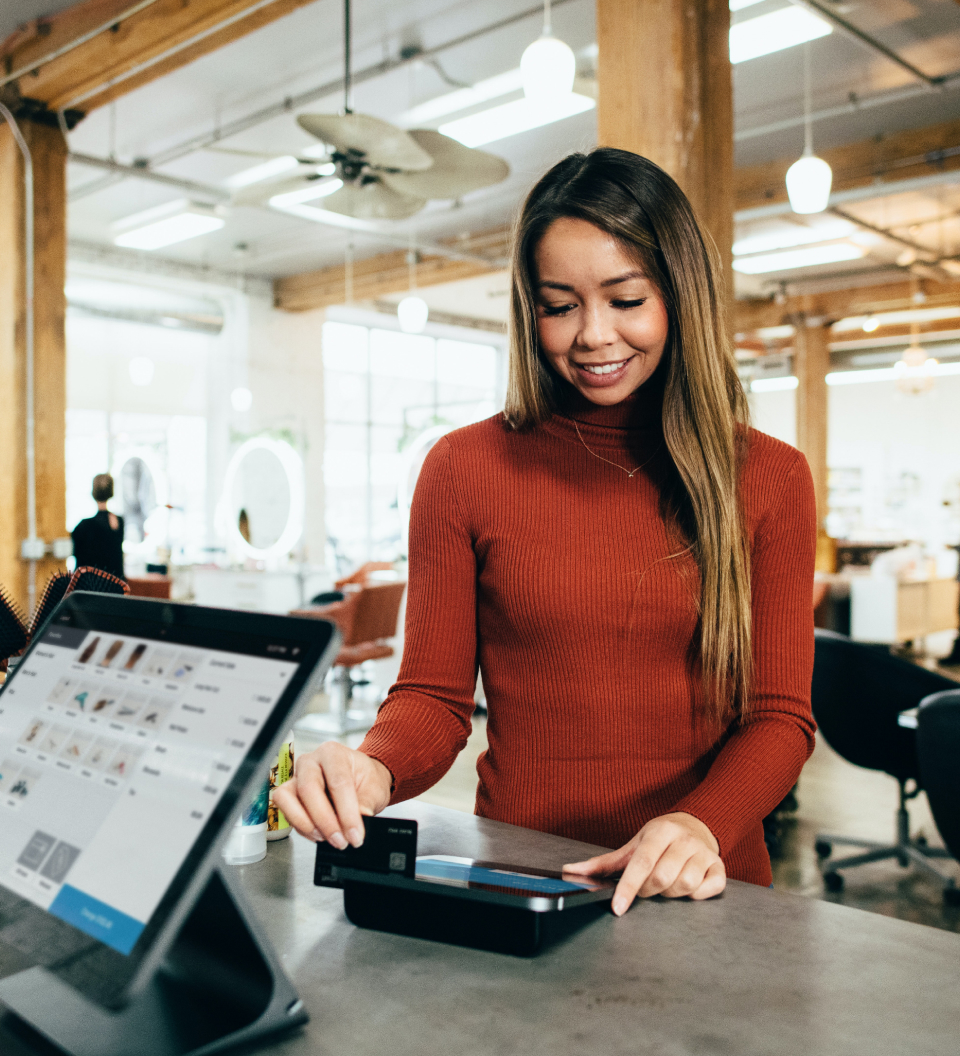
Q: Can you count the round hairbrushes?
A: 0